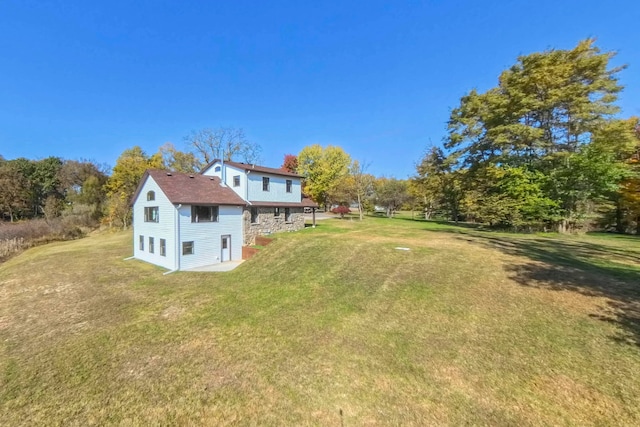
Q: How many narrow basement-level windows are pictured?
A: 3